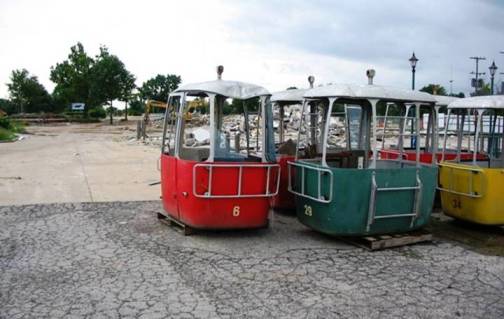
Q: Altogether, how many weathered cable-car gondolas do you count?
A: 5